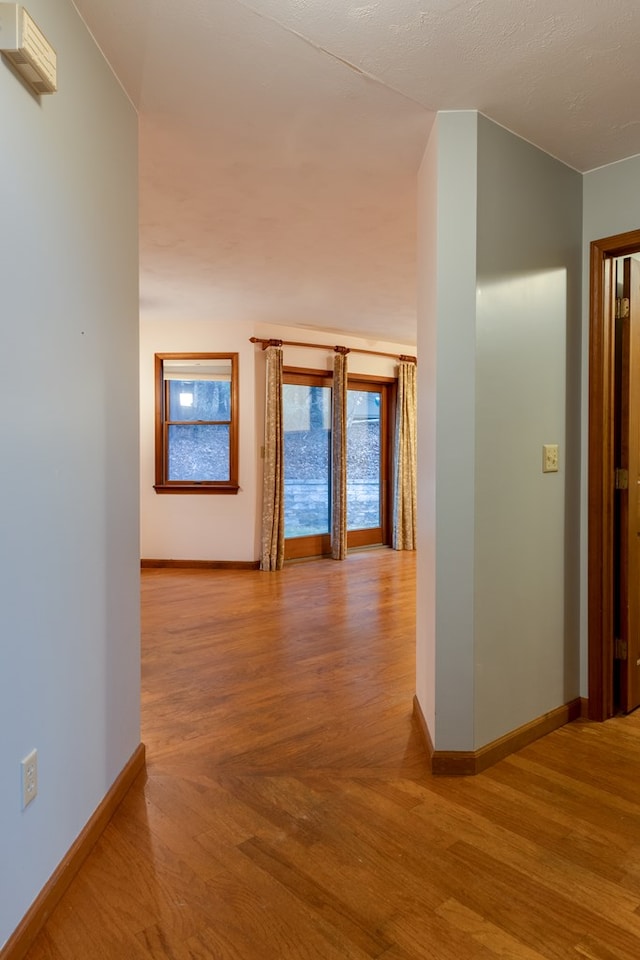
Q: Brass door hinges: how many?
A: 3